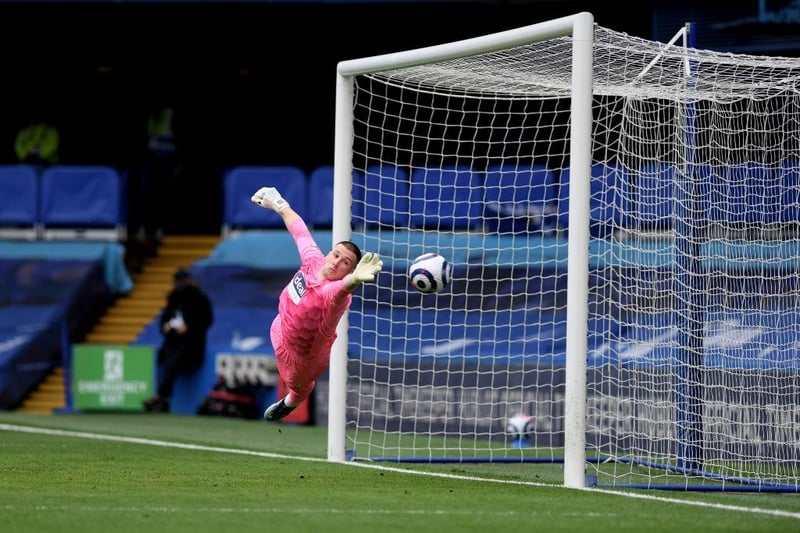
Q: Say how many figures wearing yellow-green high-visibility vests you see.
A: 2